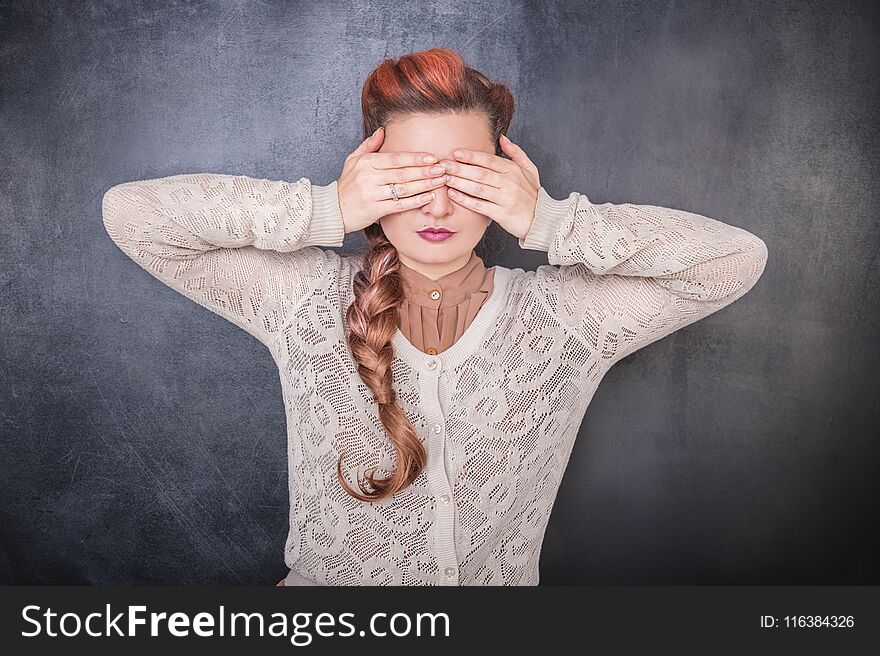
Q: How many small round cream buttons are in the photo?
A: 4